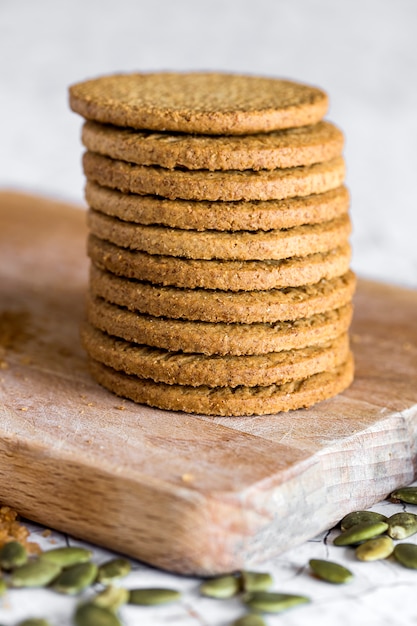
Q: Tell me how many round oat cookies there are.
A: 10